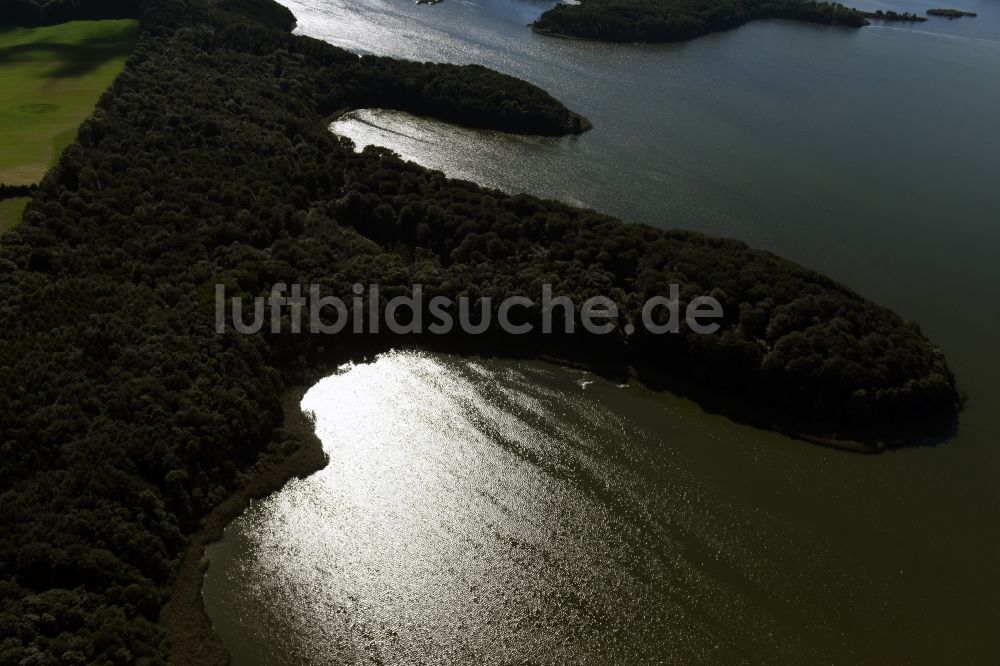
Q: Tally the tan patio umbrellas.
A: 0